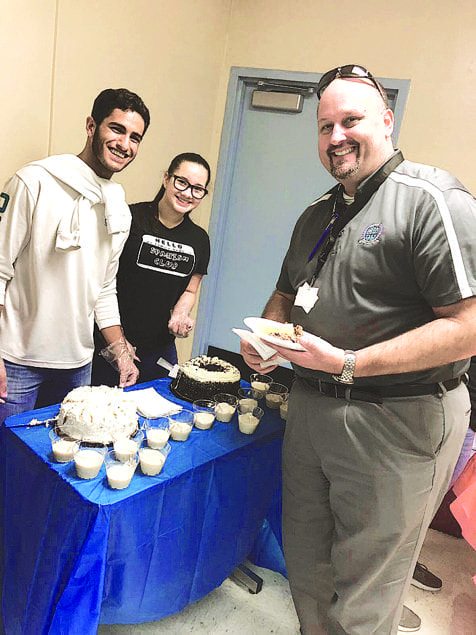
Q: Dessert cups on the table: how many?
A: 14